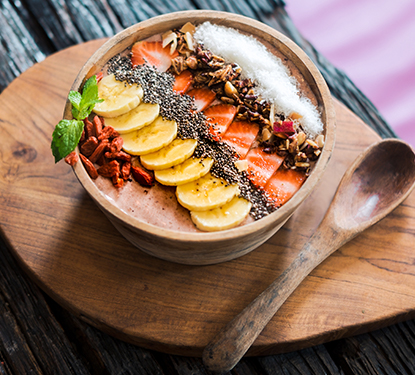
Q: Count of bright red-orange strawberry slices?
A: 7